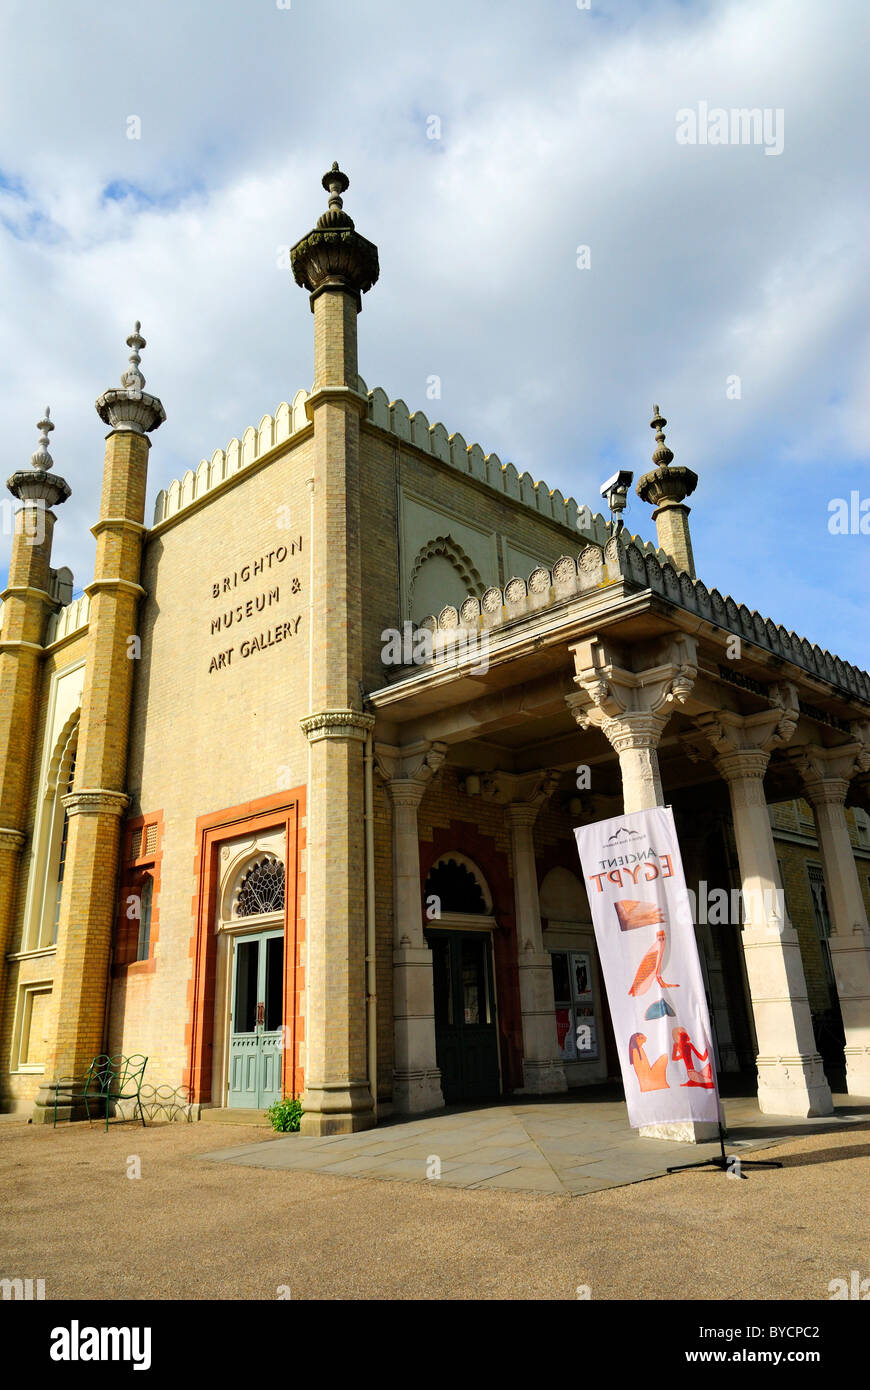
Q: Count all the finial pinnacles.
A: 4